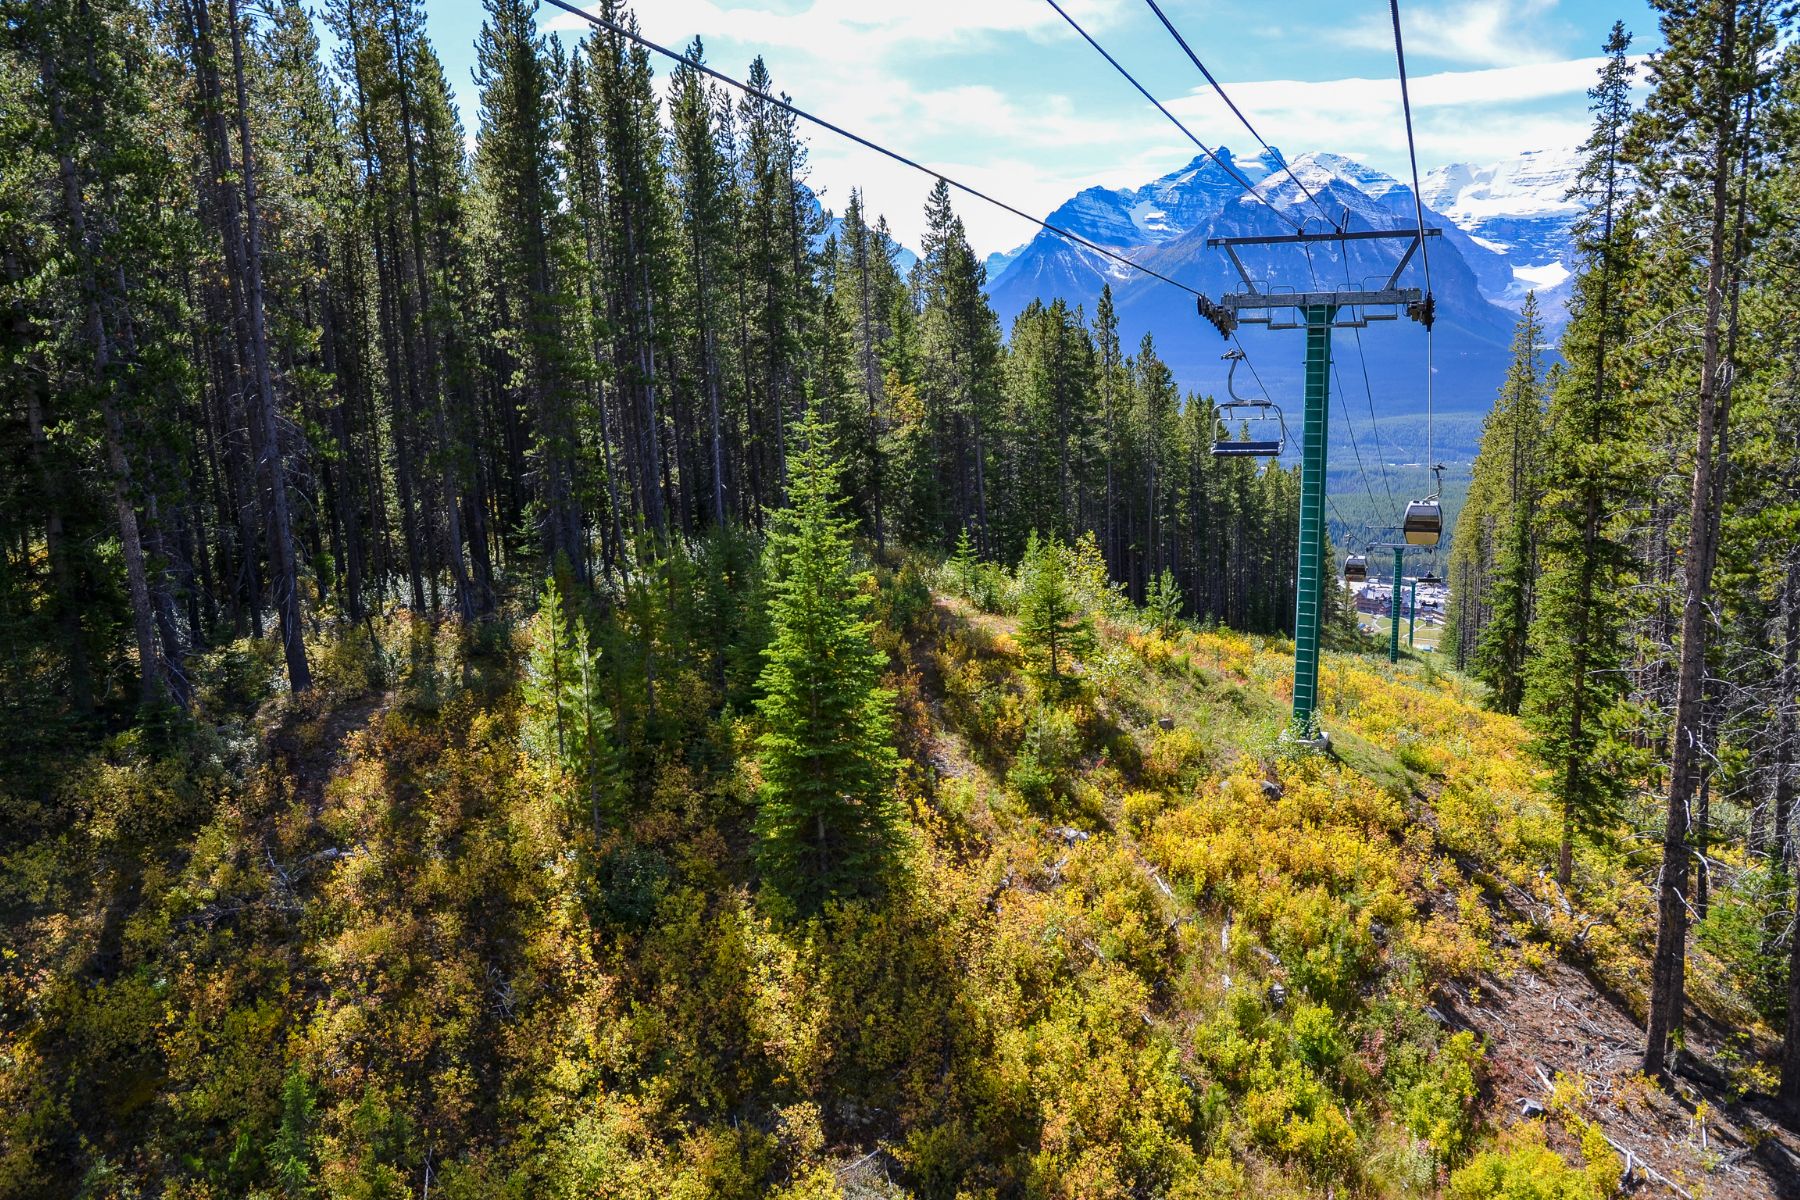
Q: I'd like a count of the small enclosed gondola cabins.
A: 2